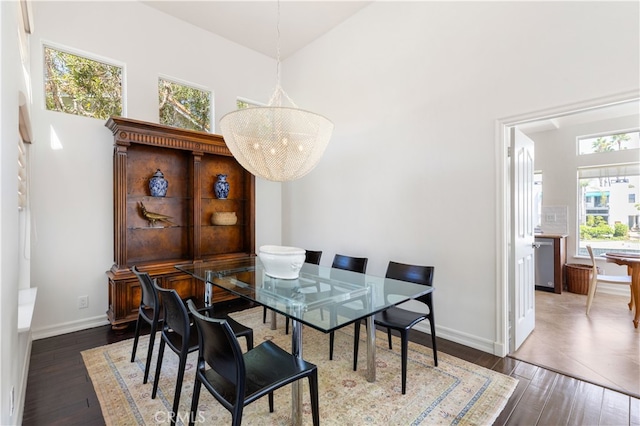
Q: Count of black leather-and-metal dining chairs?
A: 6